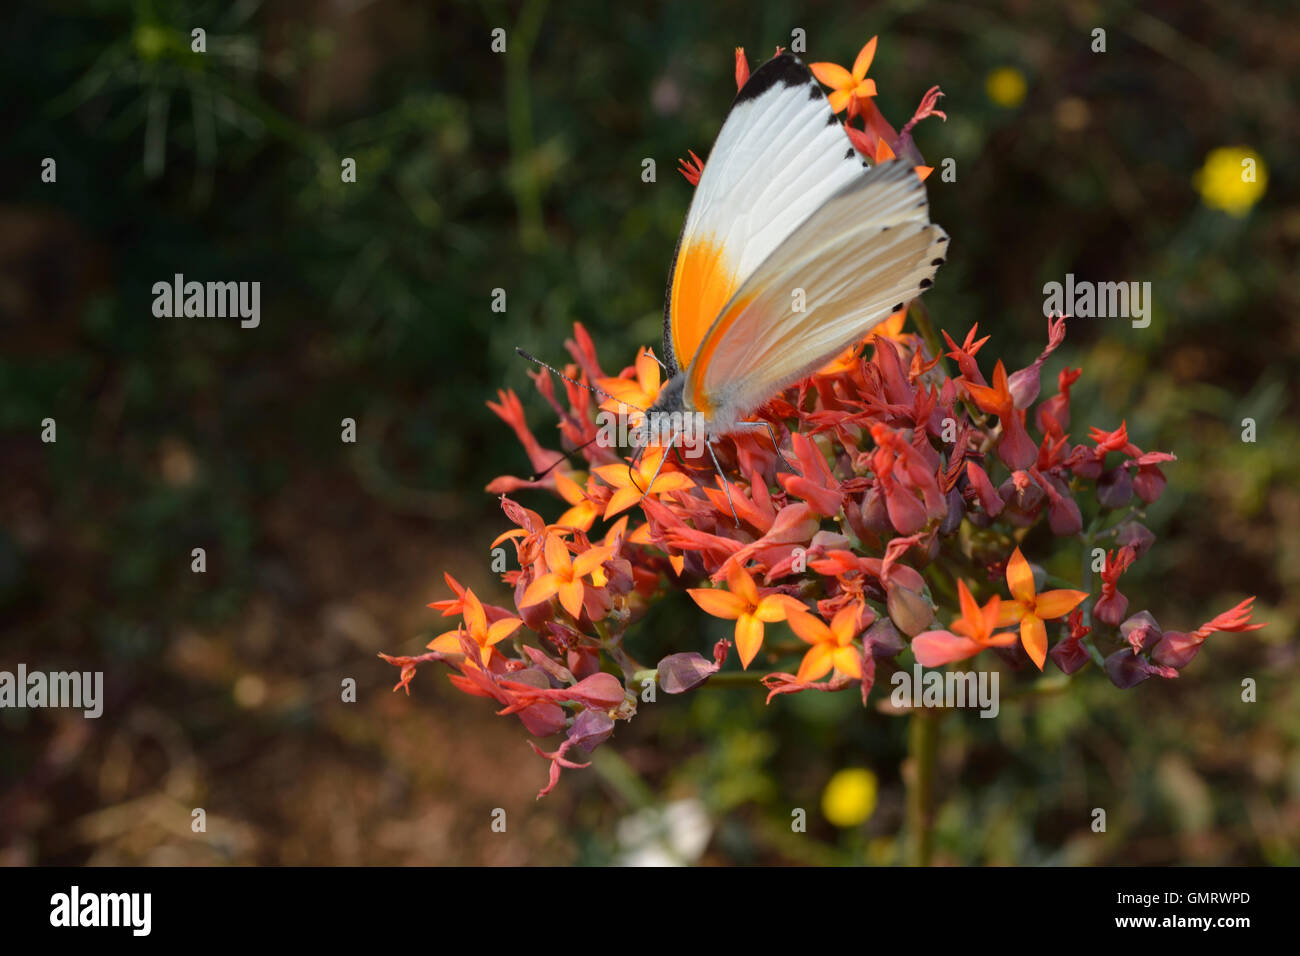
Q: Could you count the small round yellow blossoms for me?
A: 3